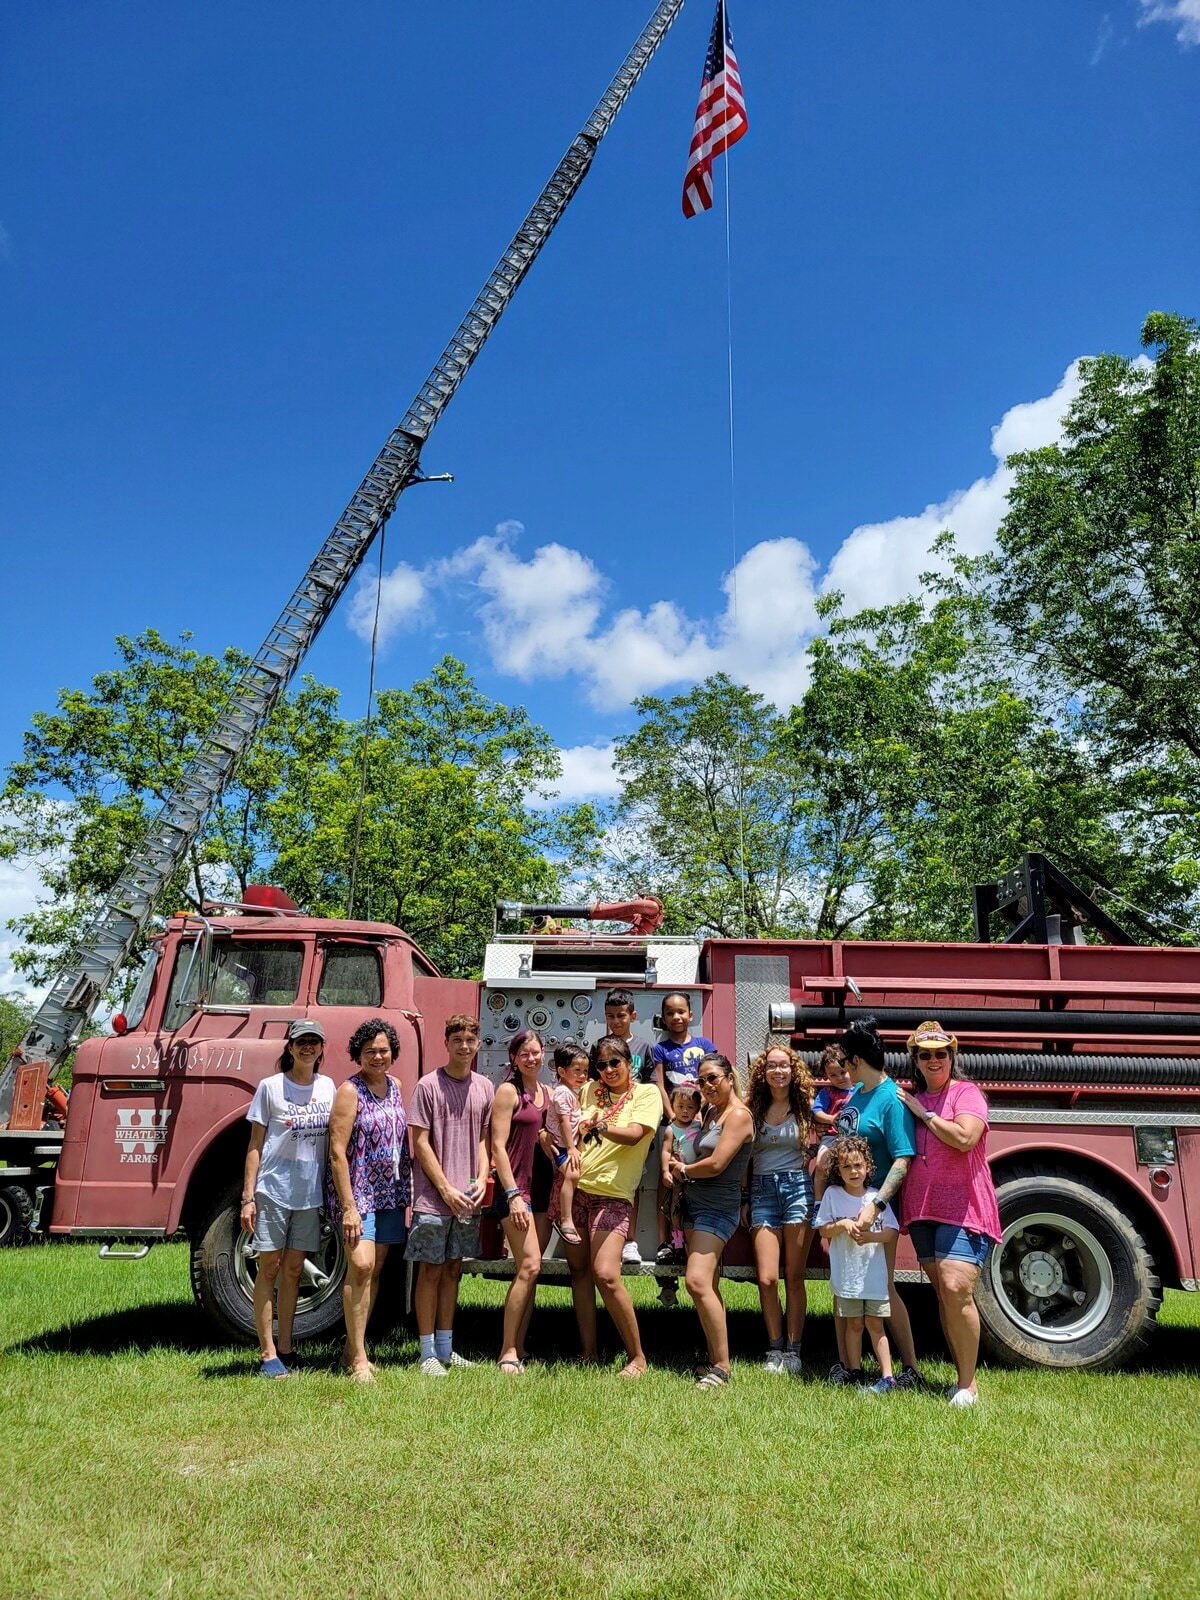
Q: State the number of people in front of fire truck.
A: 15